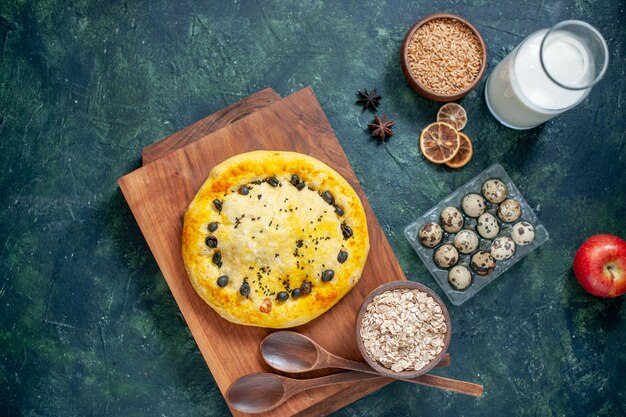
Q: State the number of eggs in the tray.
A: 12